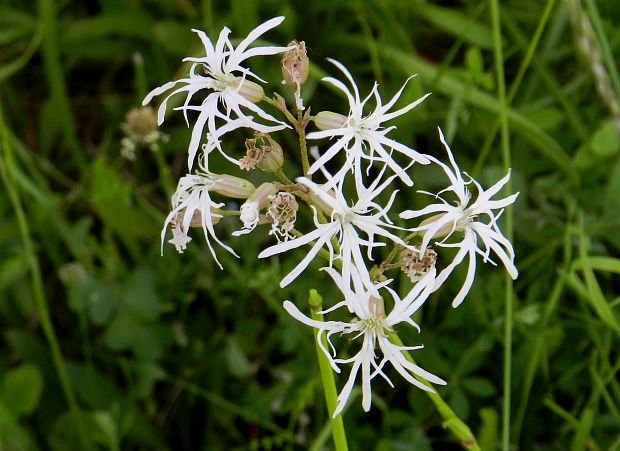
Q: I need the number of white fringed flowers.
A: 6